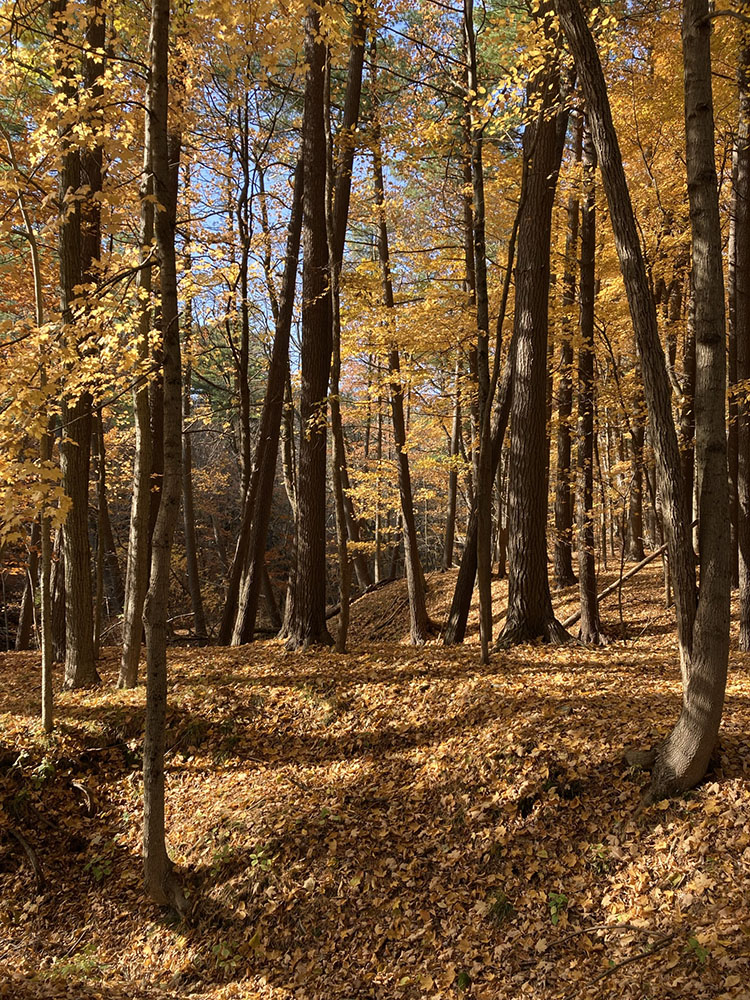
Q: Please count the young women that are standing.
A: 0